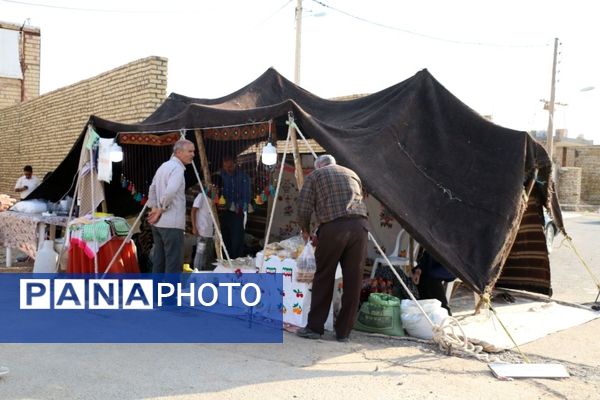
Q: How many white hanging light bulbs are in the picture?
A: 2